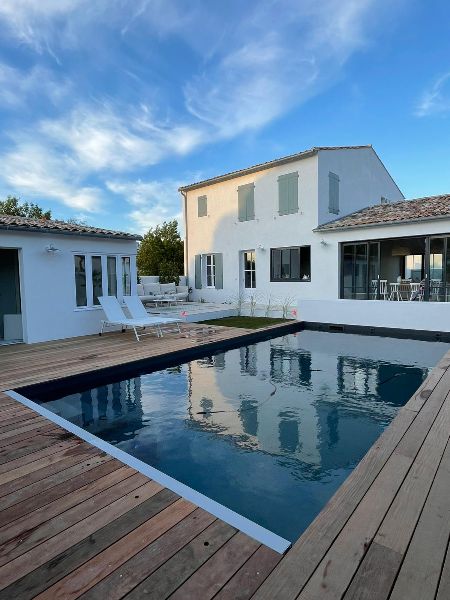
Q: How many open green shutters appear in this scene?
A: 2